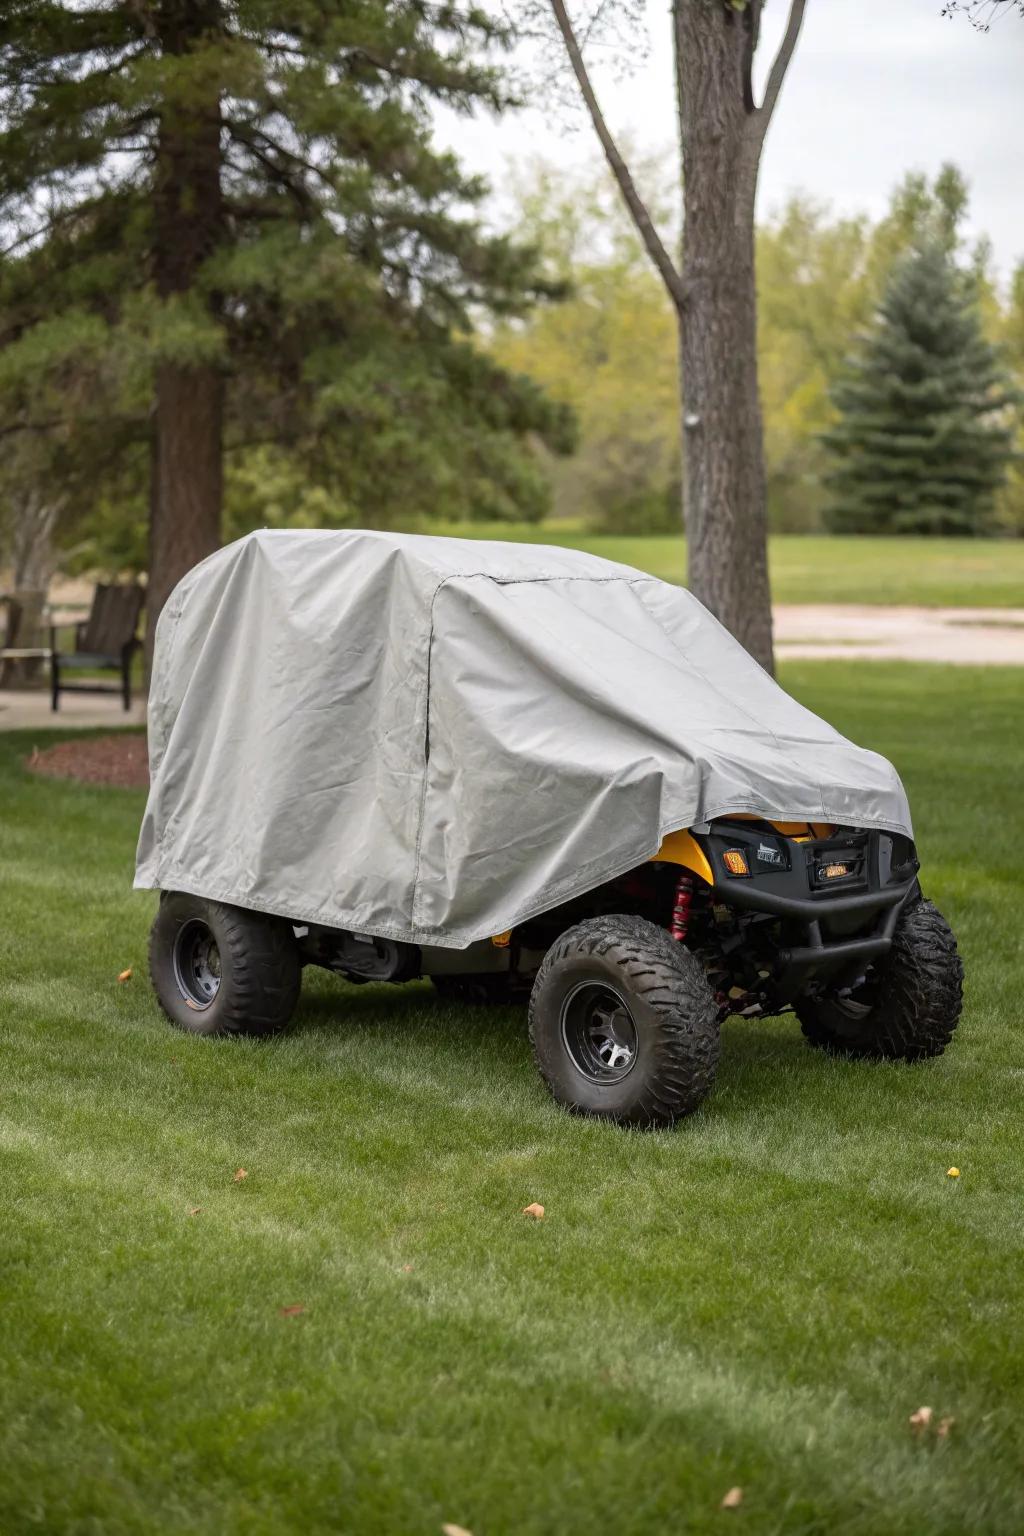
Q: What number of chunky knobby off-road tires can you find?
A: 3